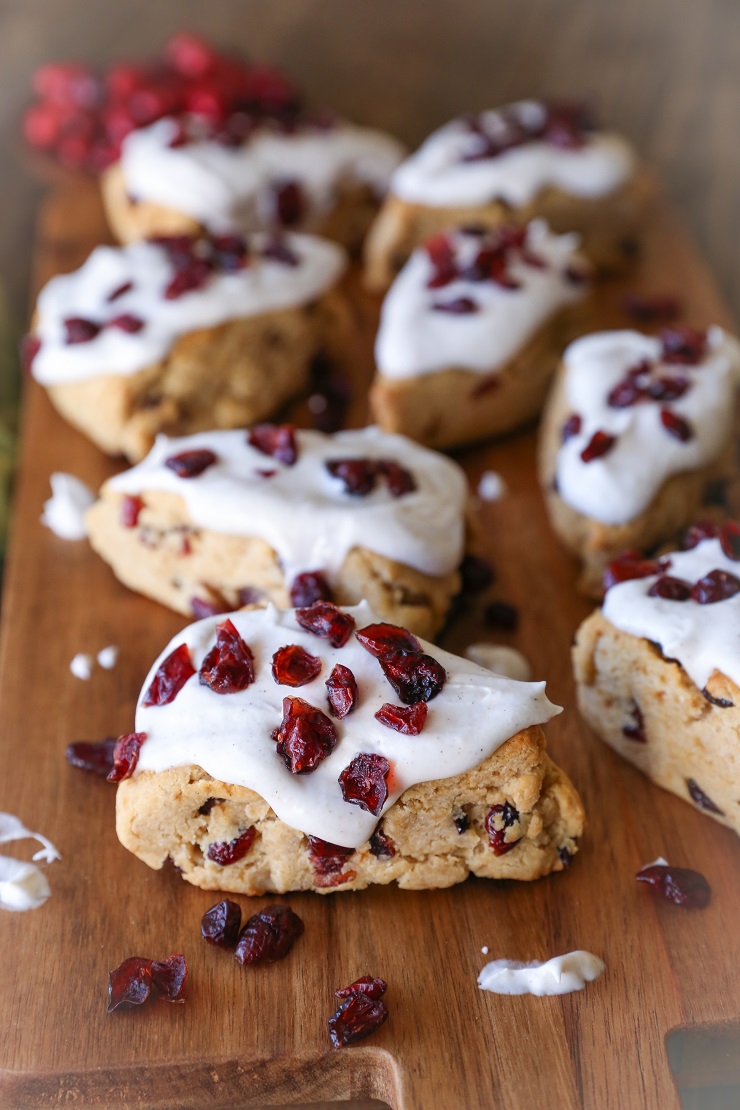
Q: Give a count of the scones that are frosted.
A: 8